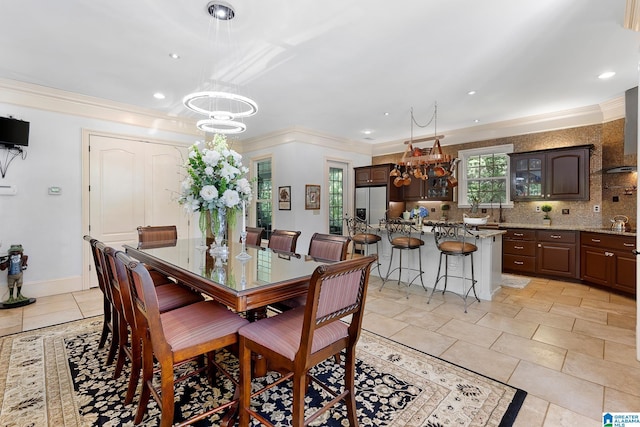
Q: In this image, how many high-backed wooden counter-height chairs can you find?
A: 8